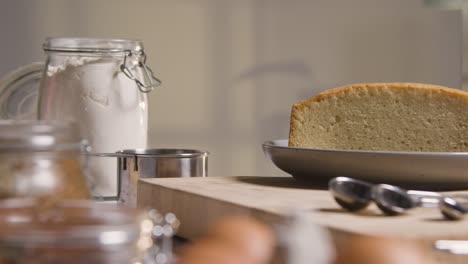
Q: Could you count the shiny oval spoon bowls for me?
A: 3